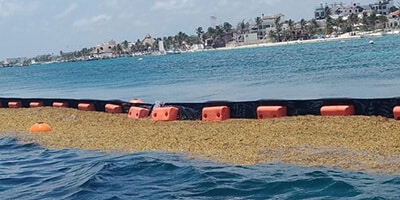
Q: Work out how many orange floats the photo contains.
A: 13